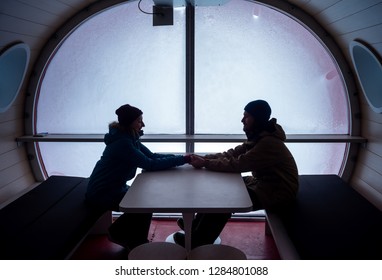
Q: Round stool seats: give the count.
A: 2